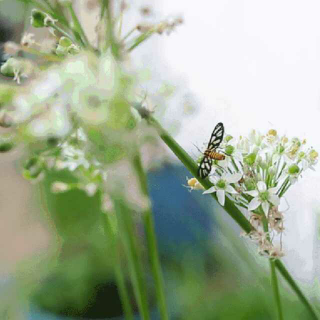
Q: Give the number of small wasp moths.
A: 1